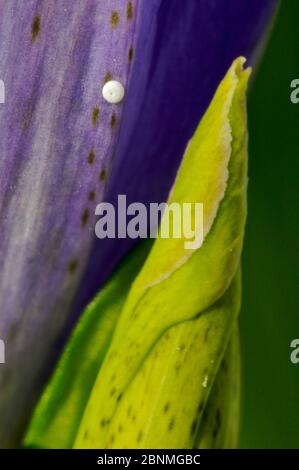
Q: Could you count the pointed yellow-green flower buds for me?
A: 1